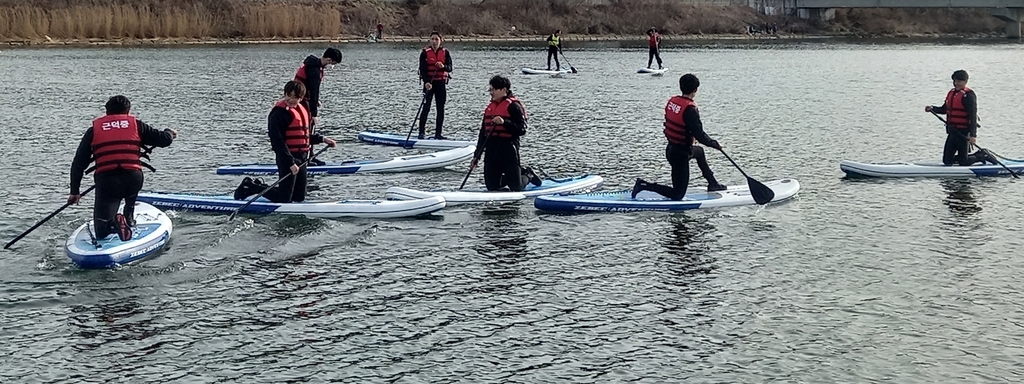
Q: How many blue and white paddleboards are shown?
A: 9